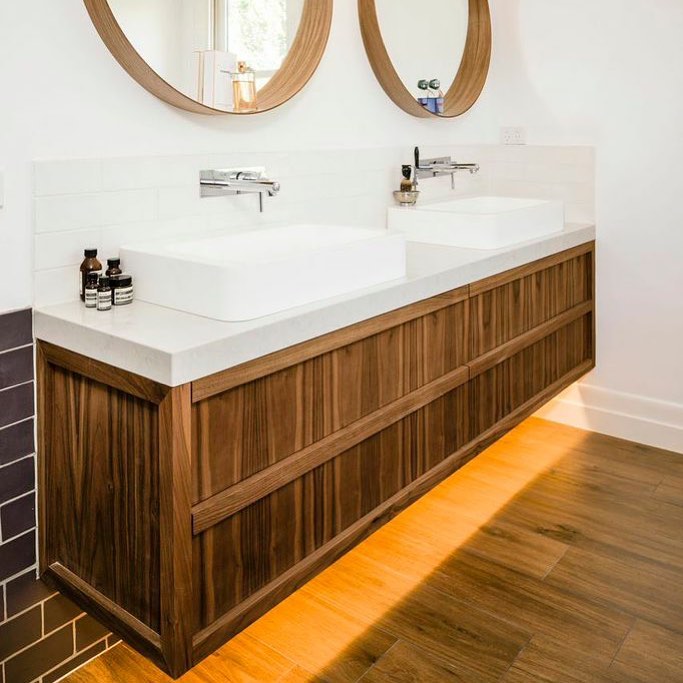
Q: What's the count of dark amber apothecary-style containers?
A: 5